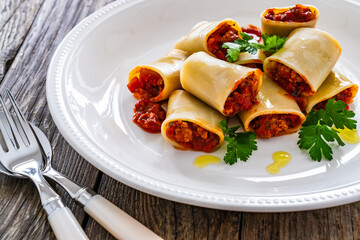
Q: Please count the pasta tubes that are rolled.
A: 9